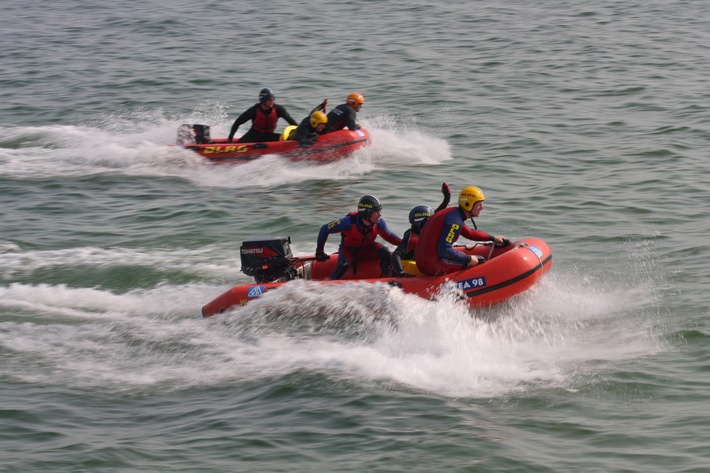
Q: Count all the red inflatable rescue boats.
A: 2